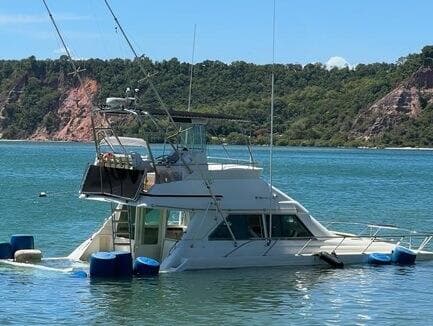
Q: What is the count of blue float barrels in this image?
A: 7